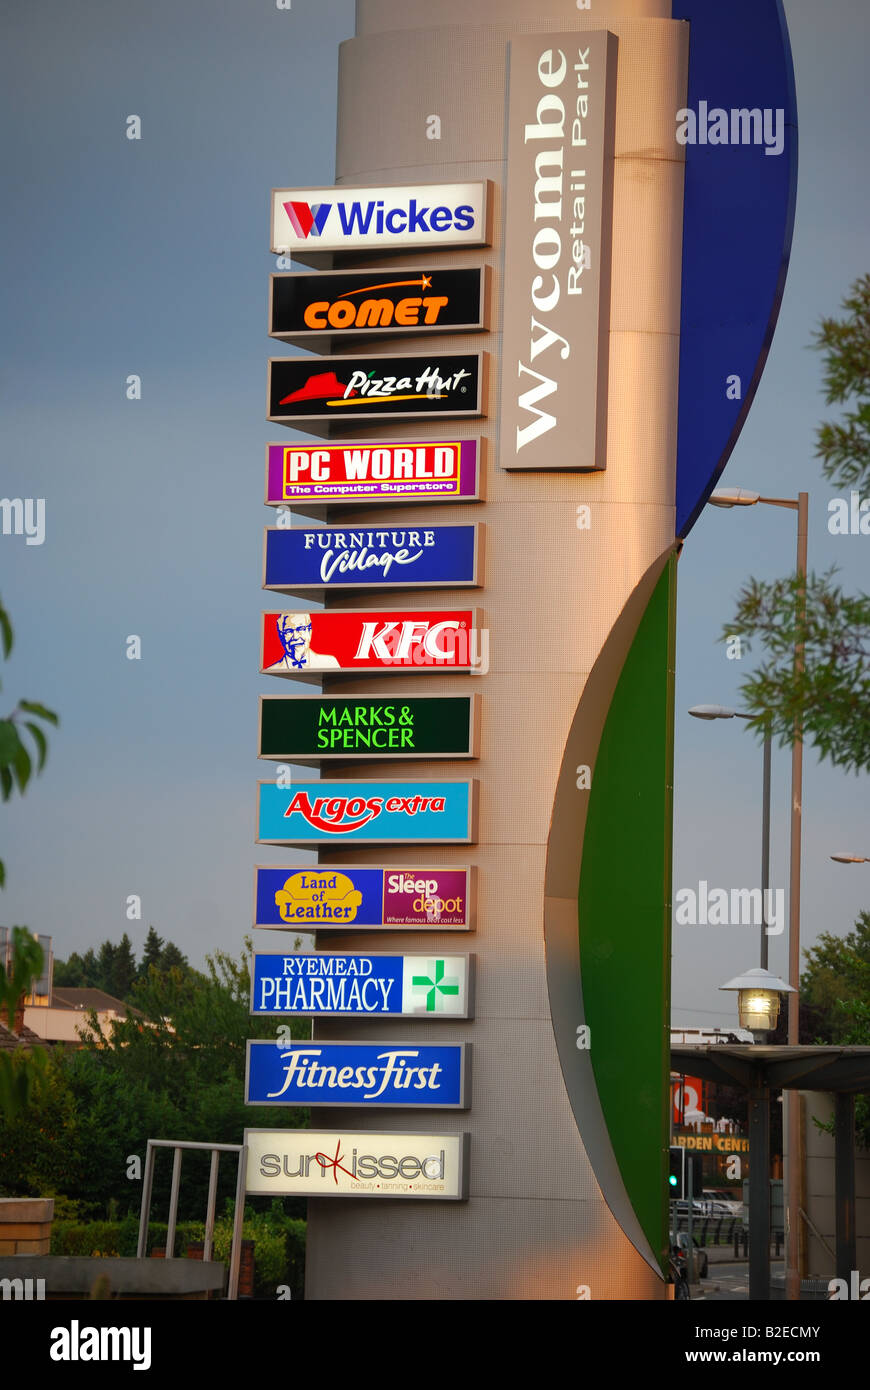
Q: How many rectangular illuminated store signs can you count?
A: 12